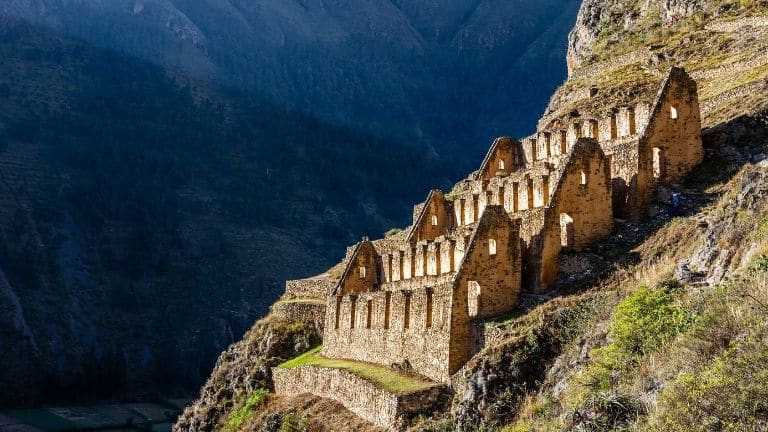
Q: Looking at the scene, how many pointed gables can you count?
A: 6